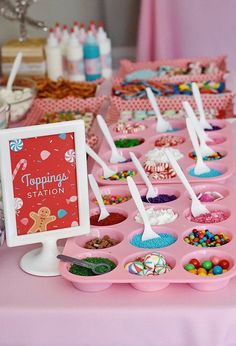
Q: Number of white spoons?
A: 12